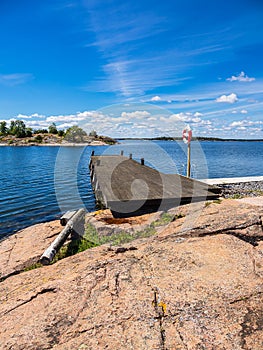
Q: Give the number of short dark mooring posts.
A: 5